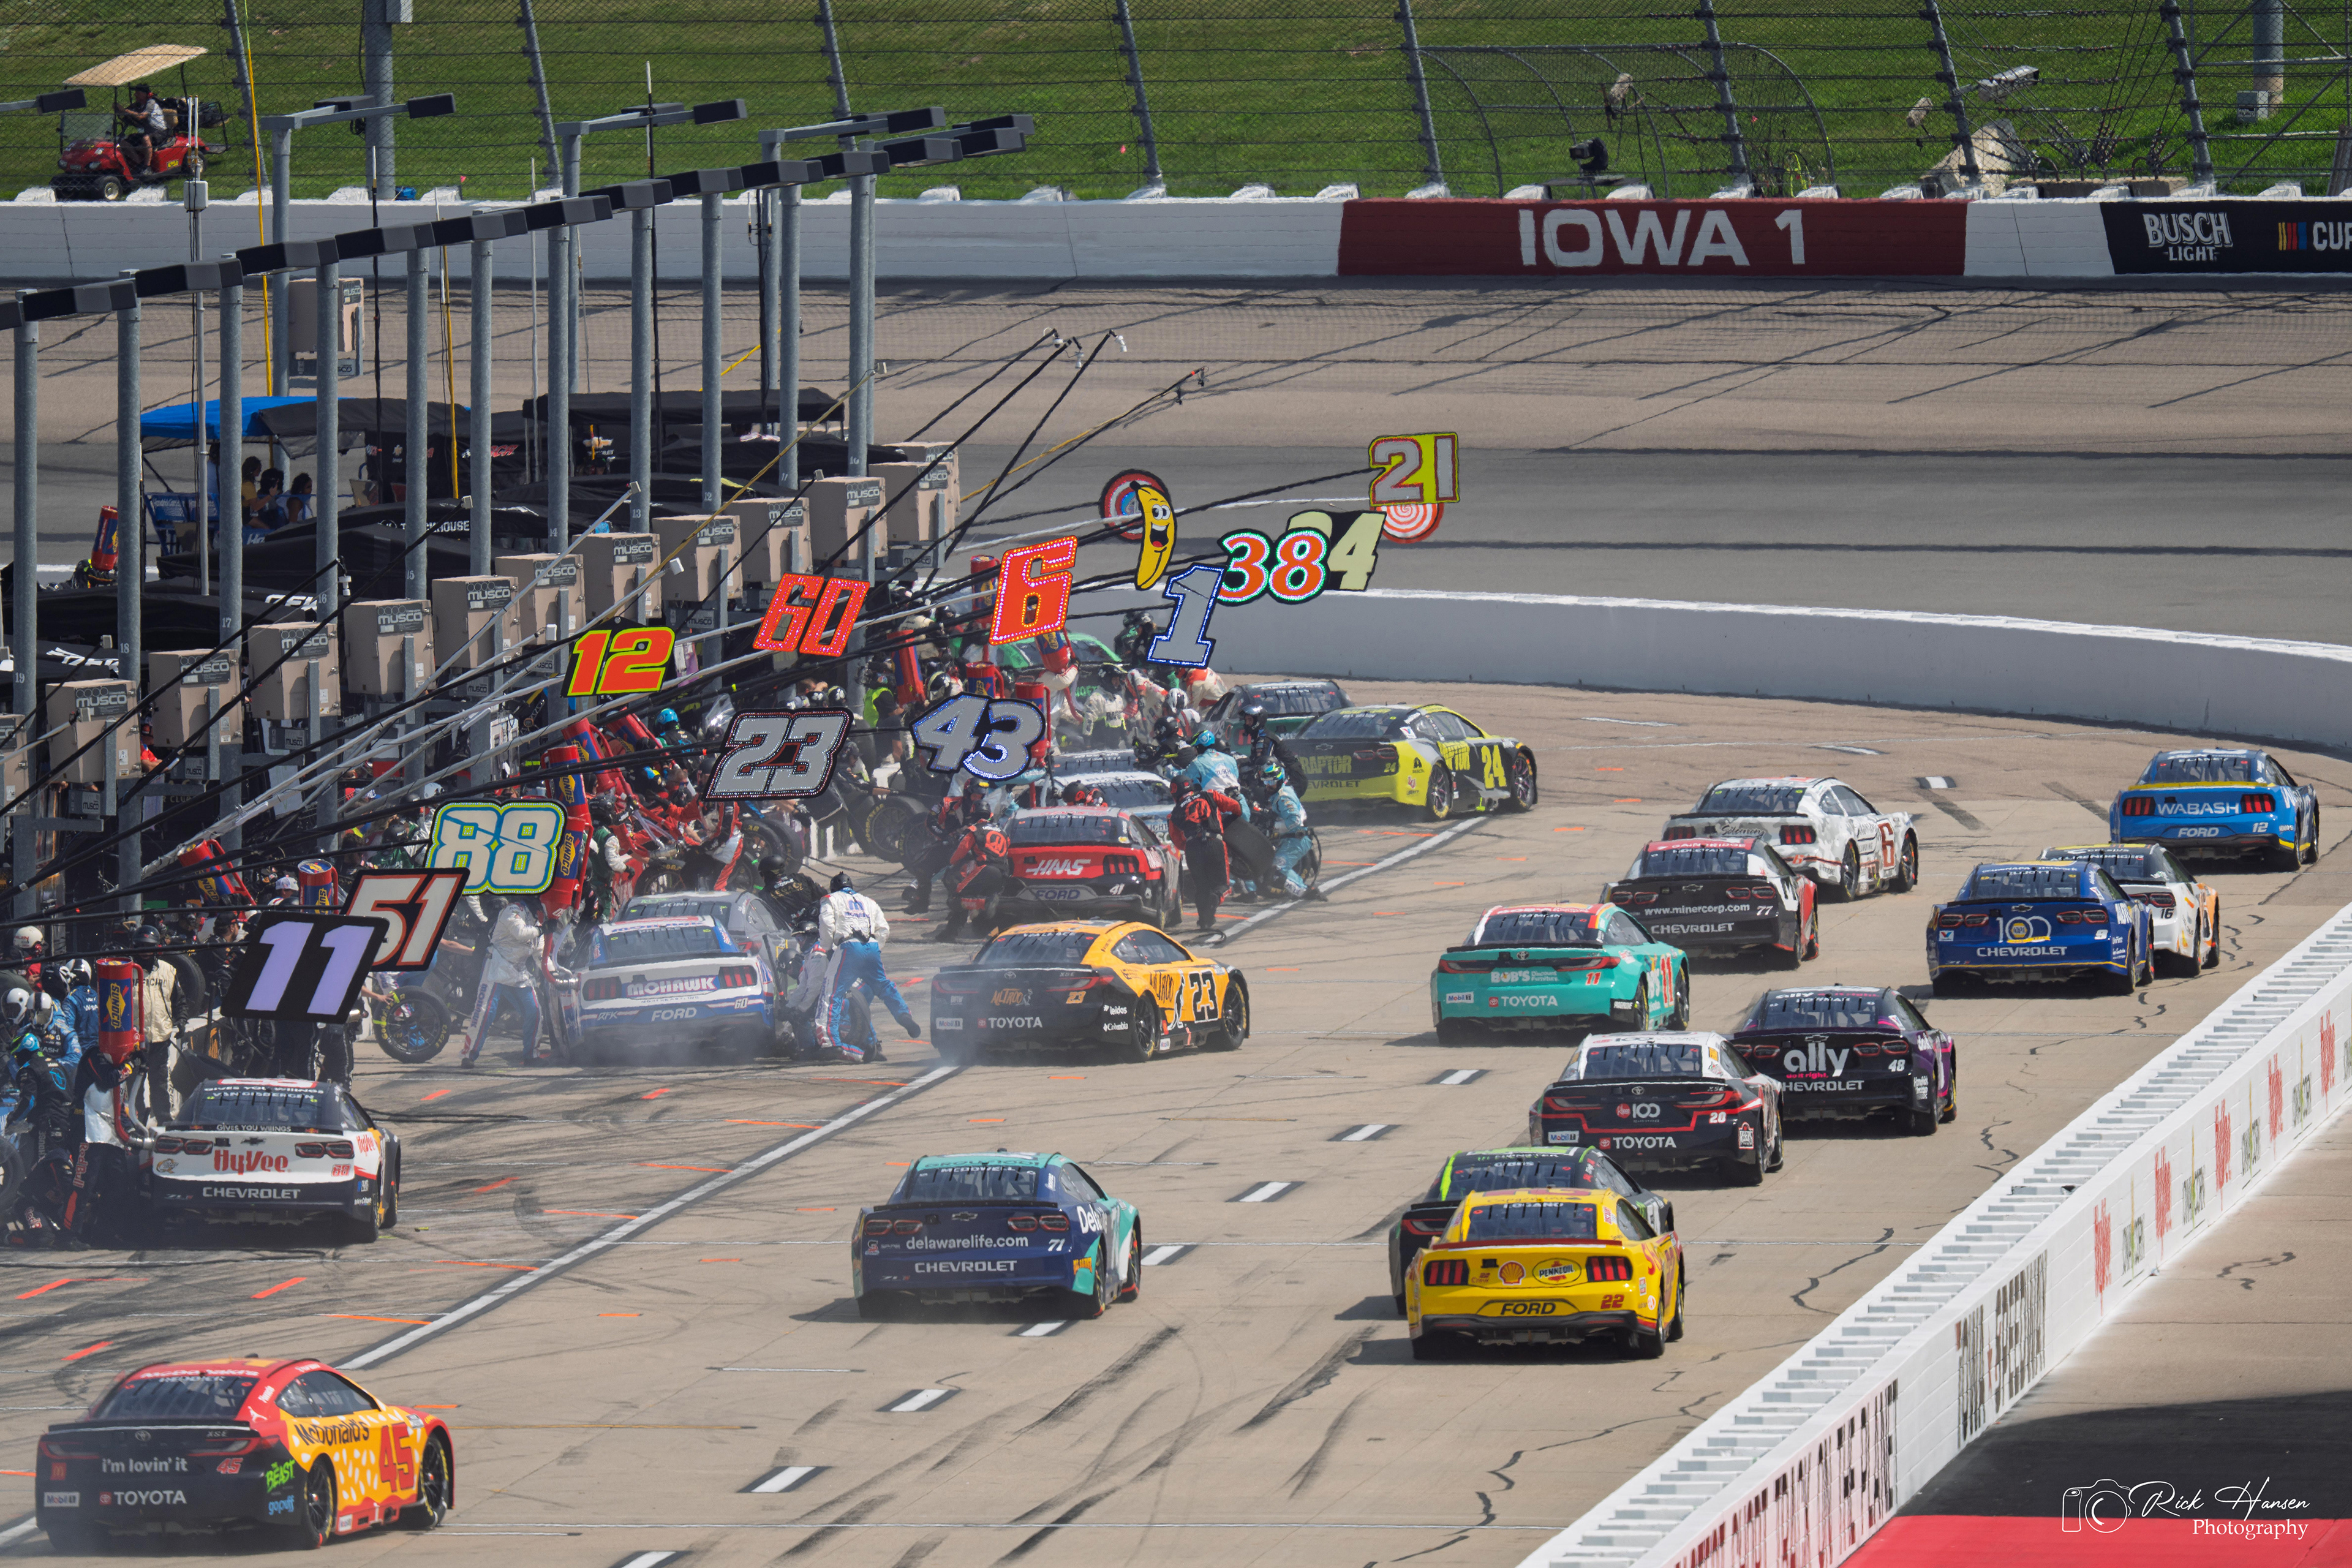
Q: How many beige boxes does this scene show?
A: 14